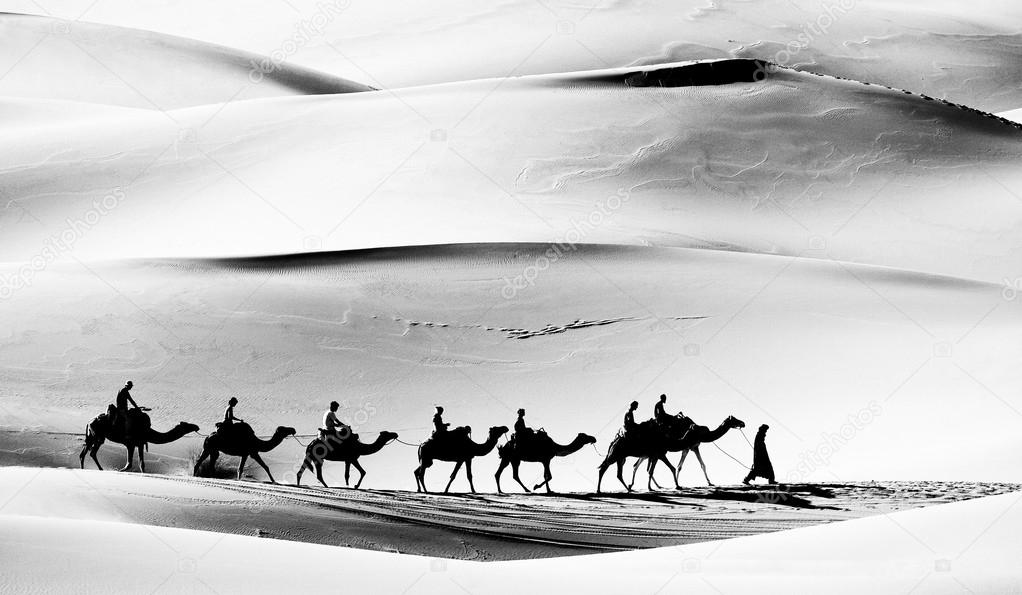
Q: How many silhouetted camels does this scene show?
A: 7